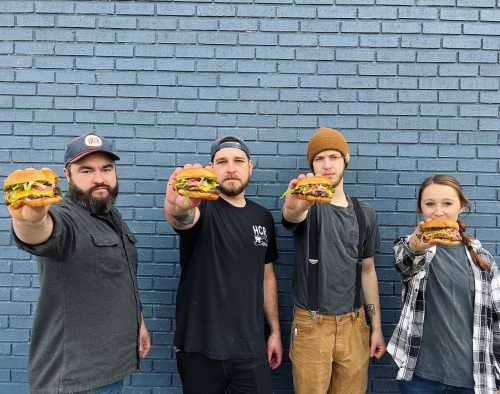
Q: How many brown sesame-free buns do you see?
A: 4